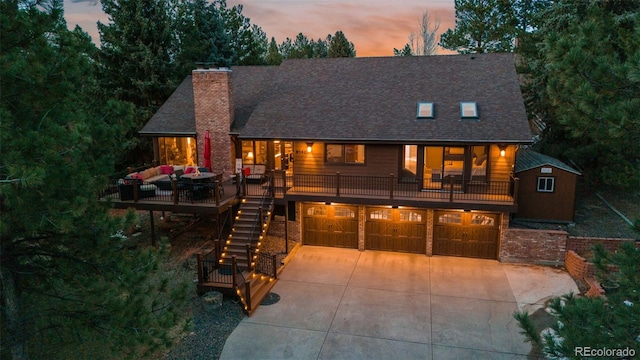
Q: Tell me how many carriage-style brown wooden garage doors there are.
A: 3